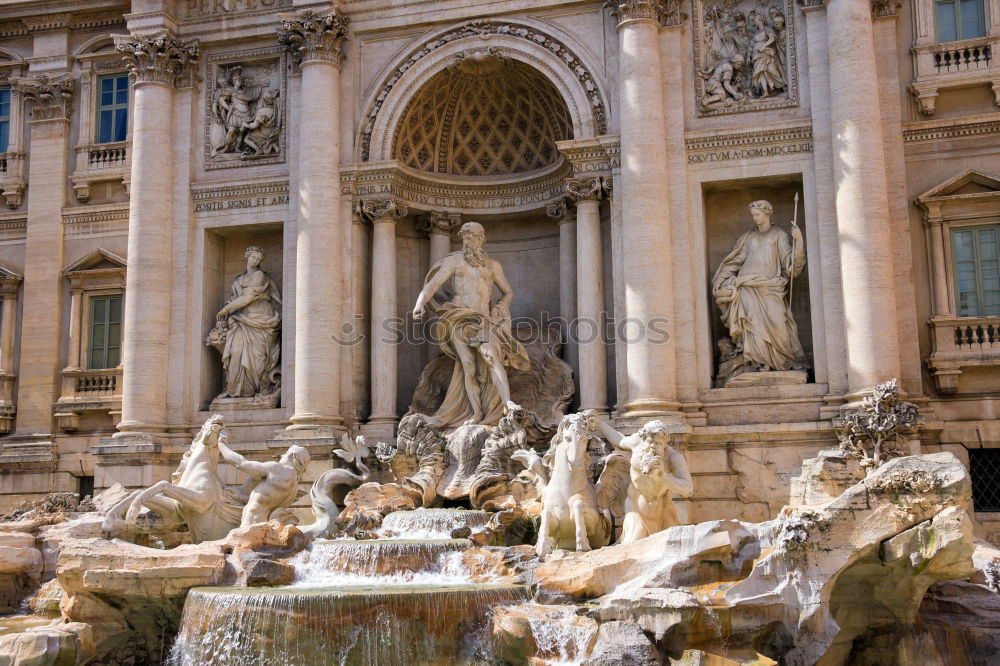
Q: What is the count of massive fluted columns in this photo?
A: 4